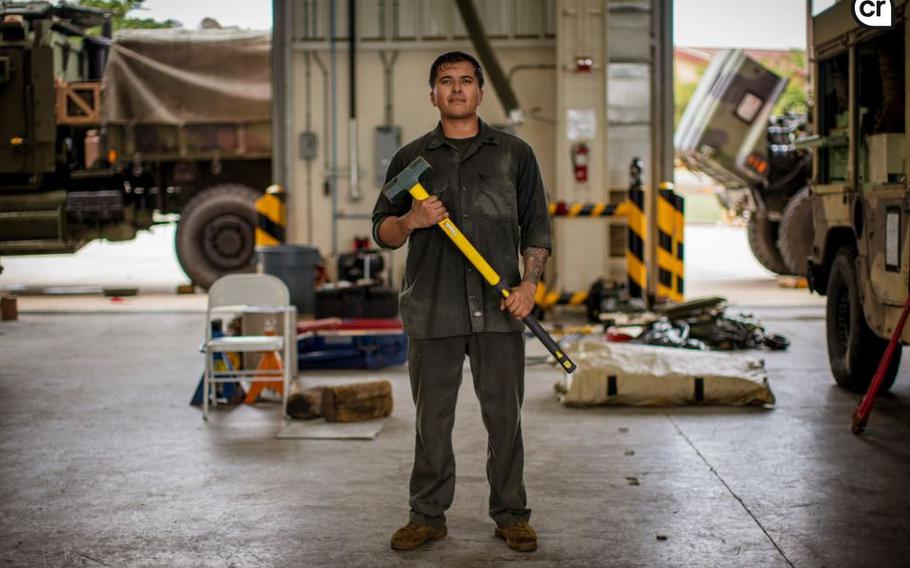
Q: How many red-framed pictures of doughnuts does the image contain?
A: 0